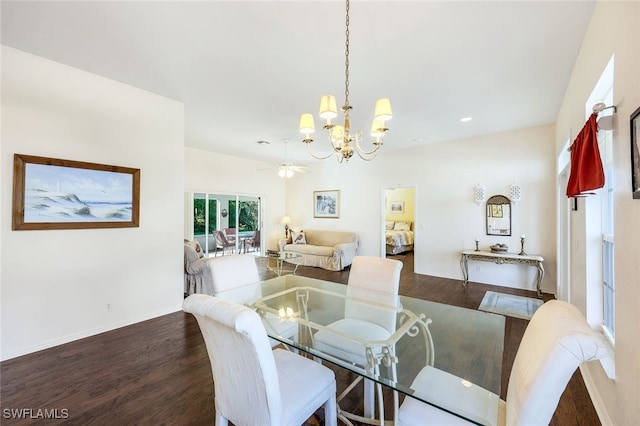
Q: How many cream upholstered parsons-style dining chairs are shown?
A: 4